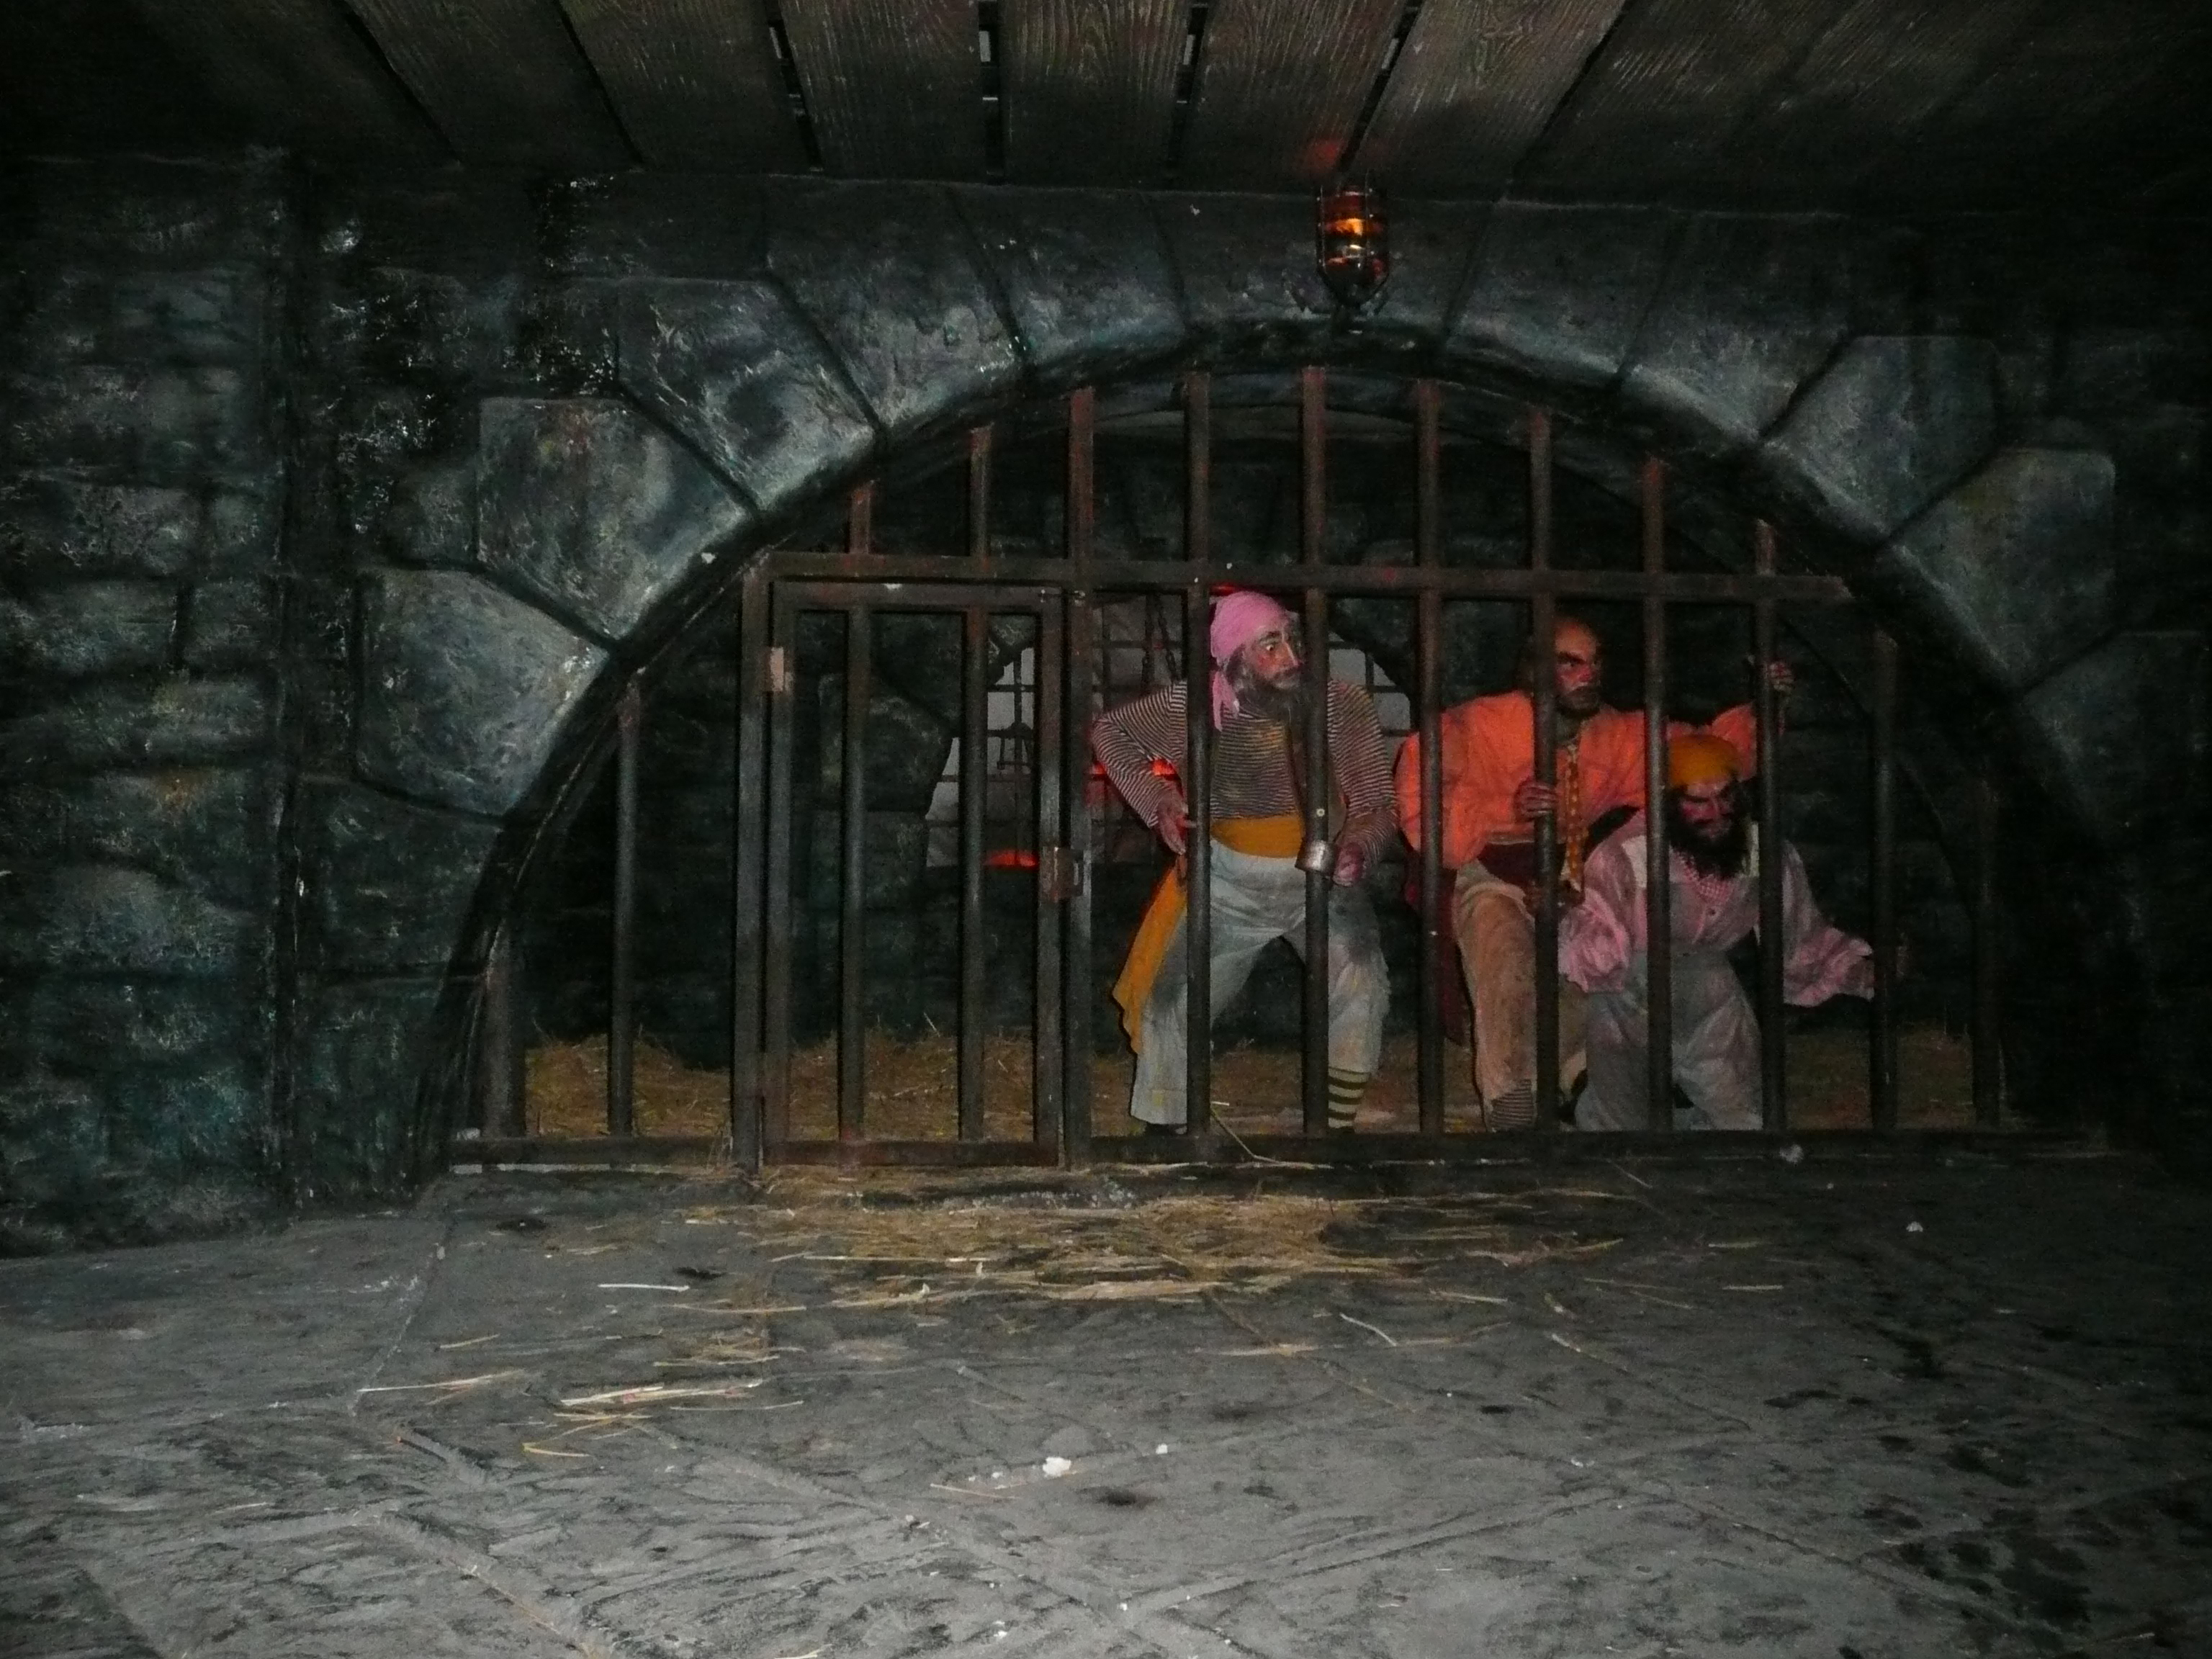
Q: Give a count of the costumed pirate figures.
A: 3